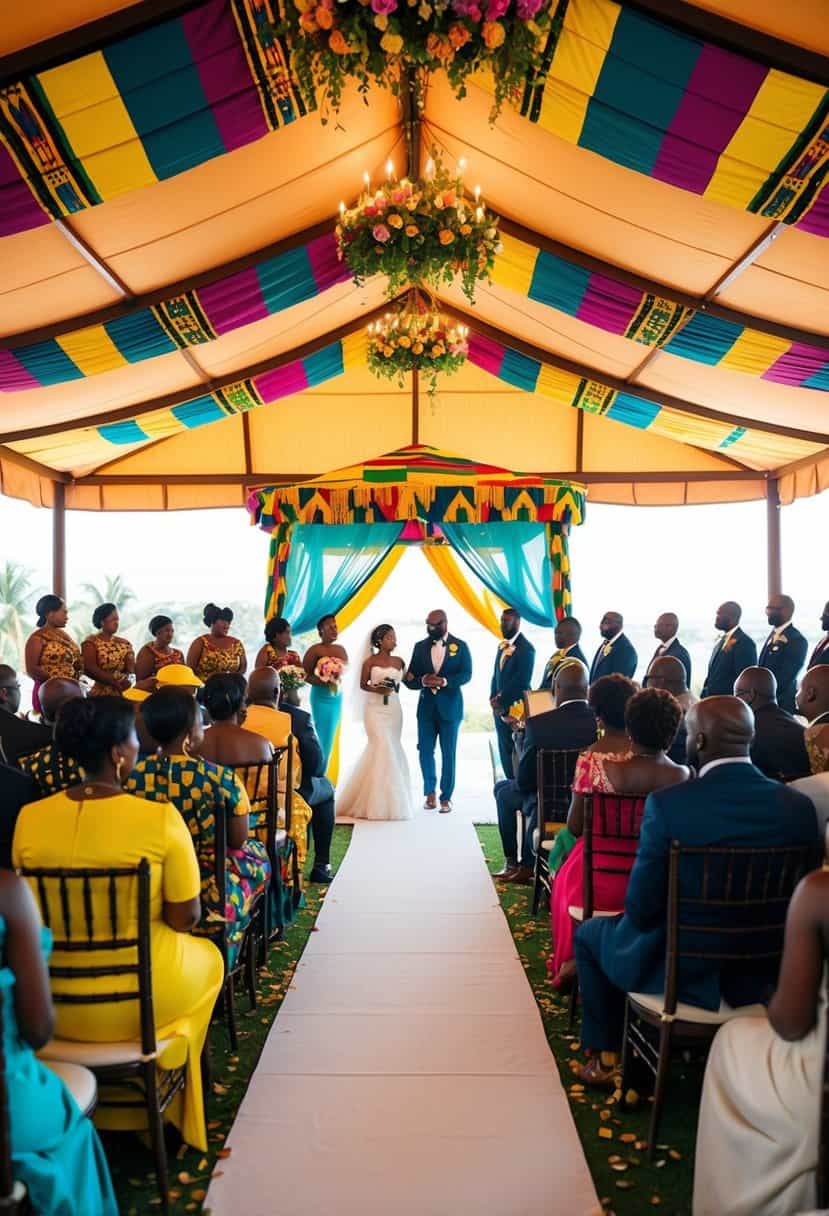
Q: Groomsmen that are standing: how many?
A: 7